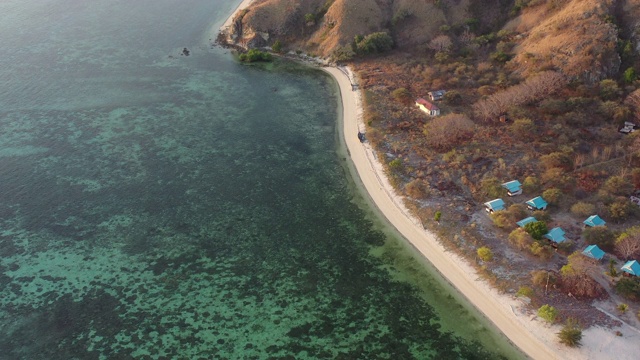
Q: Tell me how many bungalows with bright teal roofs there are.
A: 8